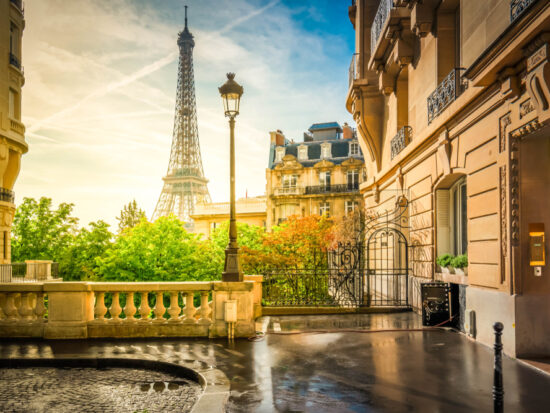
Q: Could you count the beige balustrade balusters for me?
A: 11